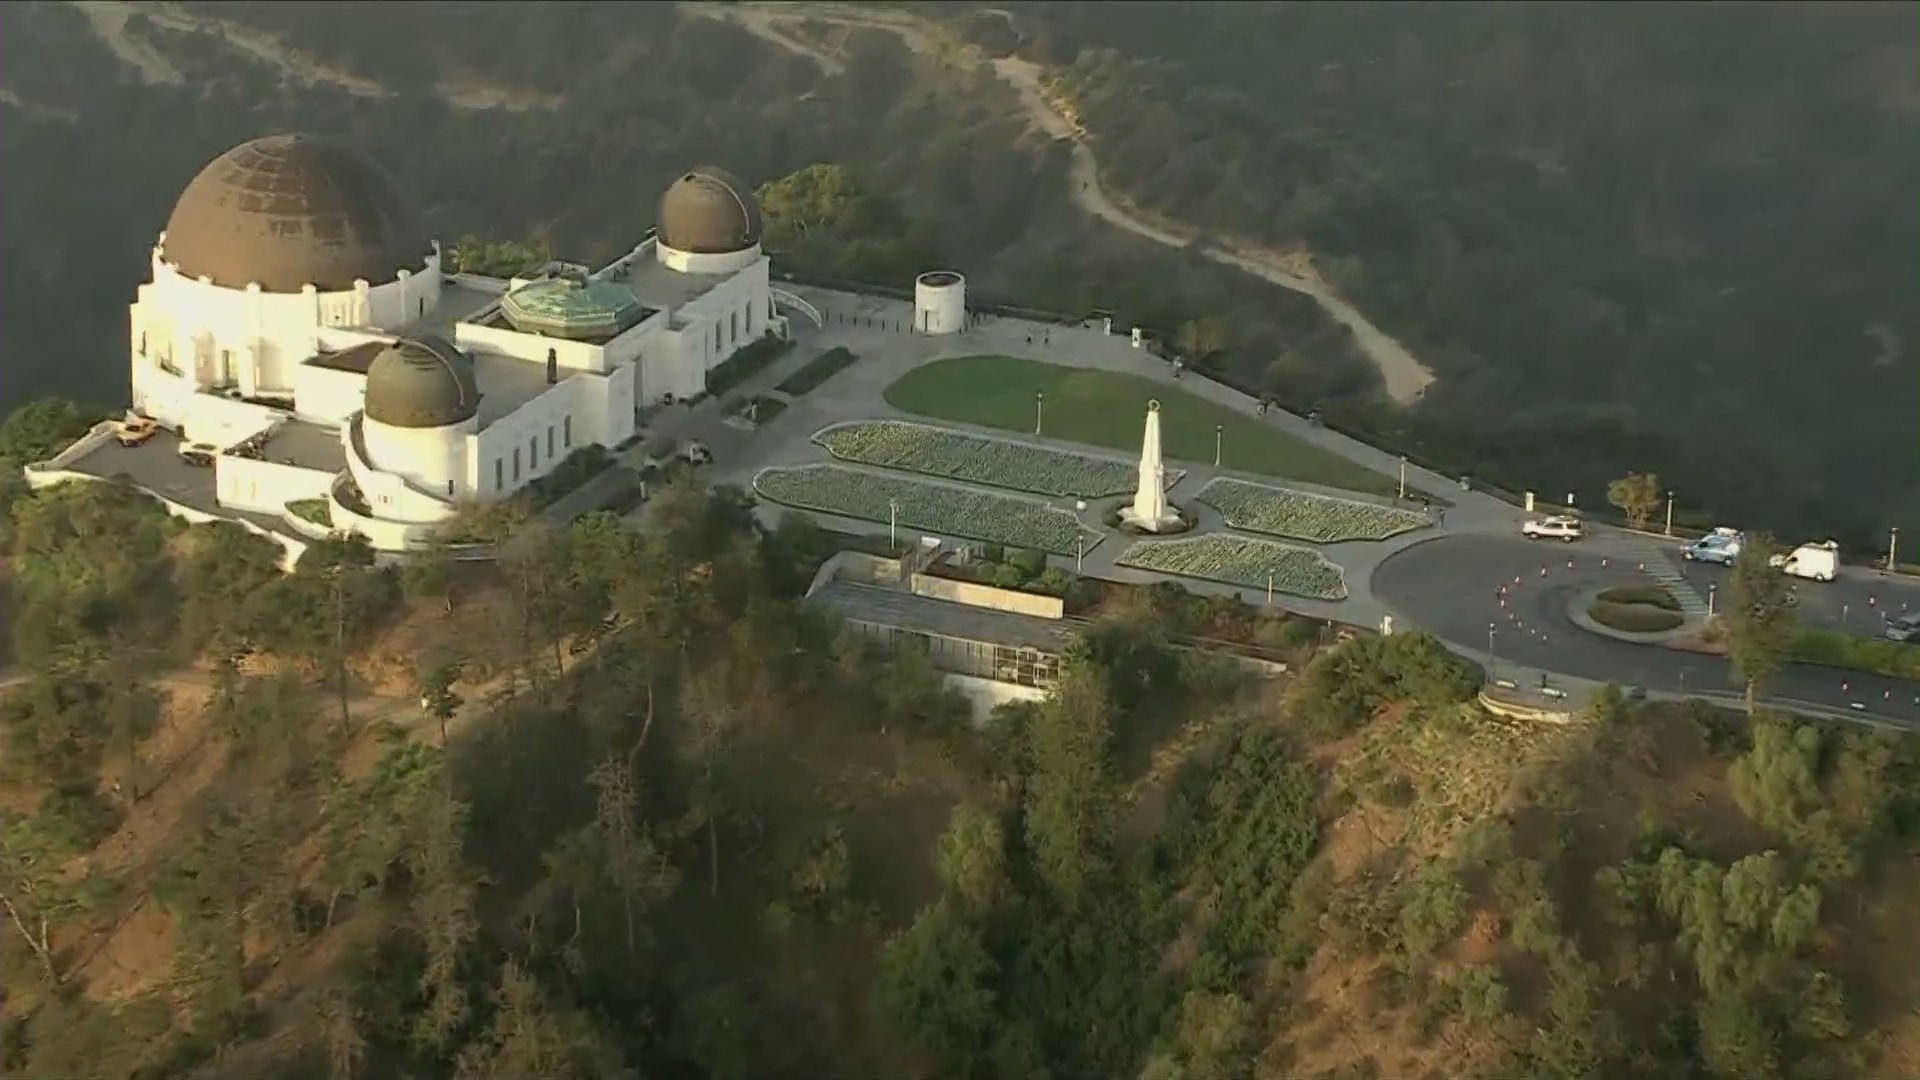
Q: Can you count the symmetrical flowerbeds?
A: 4